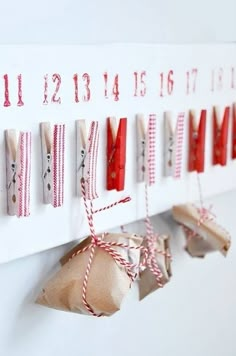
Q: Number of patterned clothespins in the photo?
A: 5